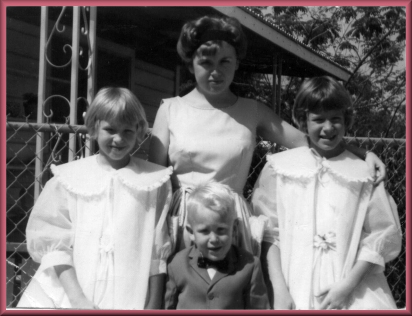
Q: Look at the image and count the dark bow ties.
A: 1